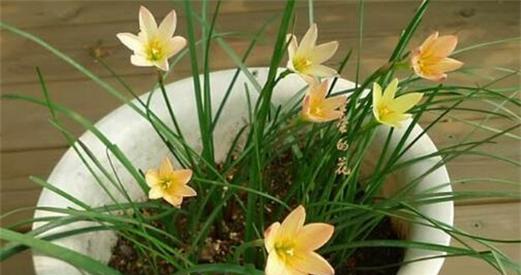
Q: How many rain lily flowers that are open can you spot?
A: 7